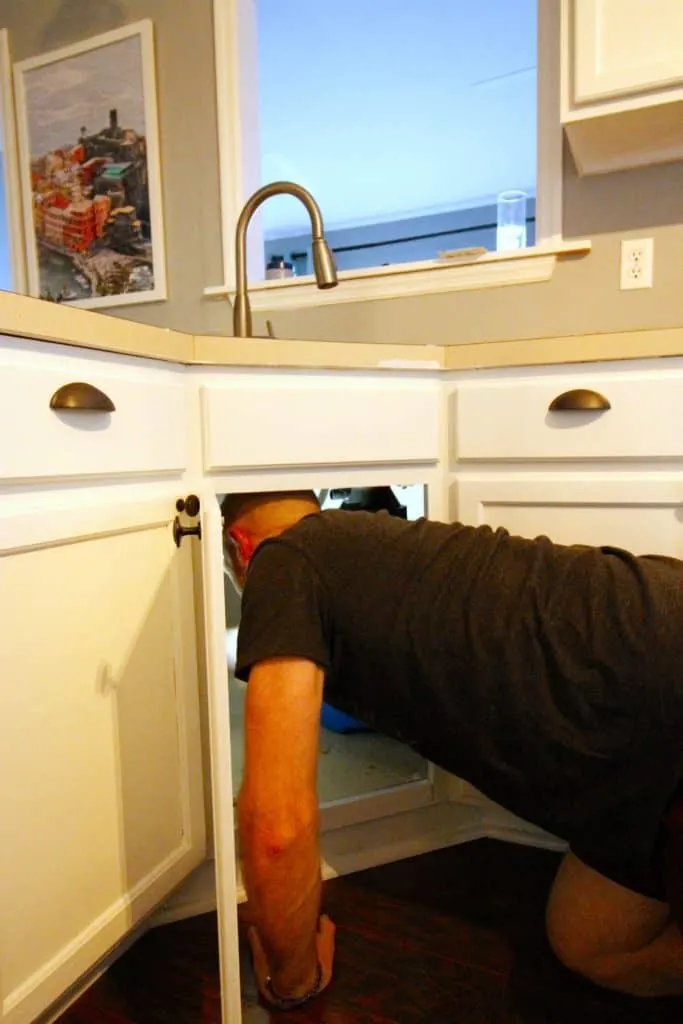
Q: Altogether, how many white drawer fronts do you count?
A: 3